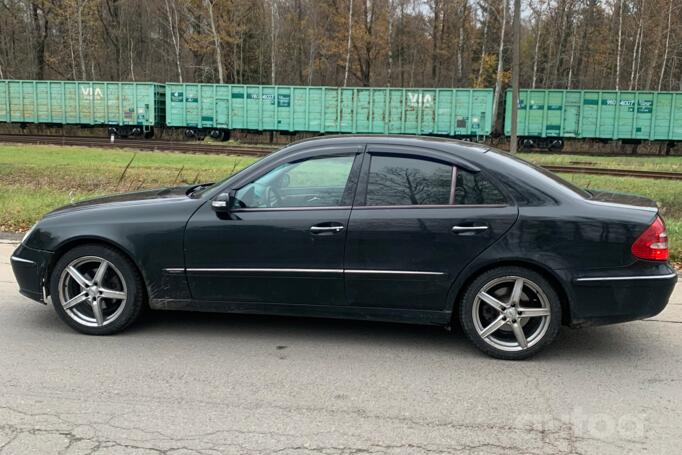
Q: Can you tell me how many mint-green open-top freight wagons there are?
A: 3